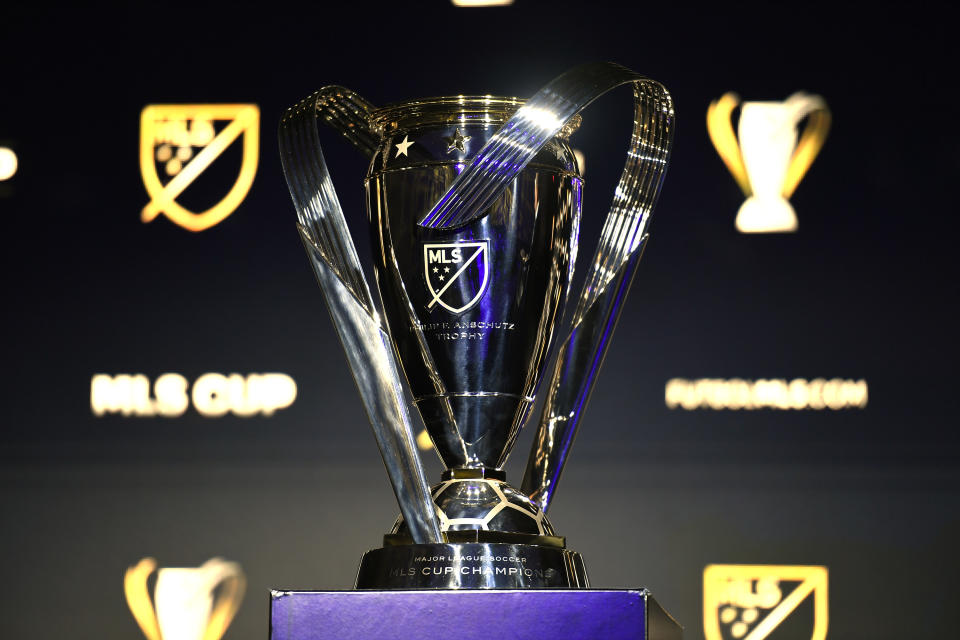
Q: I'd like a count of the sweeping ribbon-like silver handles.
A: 2